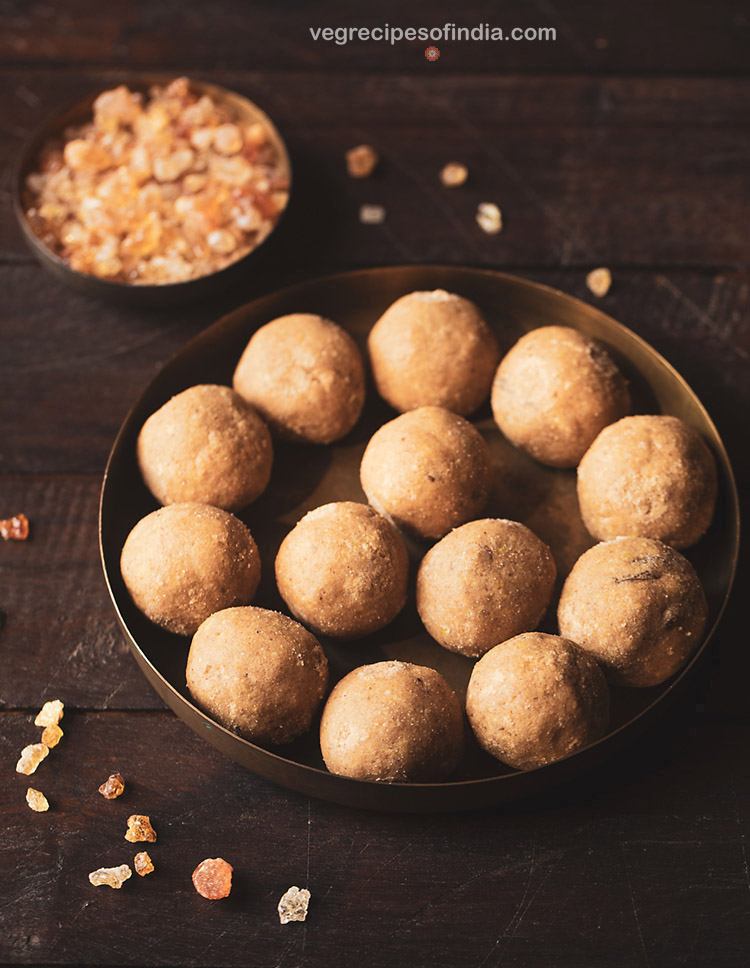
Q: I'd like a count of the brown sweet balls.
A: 13